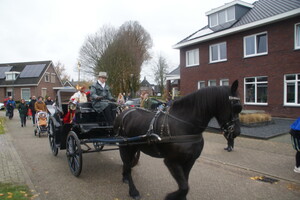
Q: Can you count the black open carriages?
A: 1